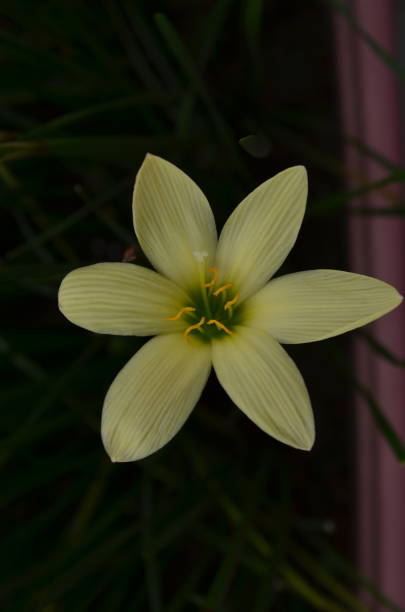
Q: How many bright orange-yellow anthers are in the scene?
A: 6